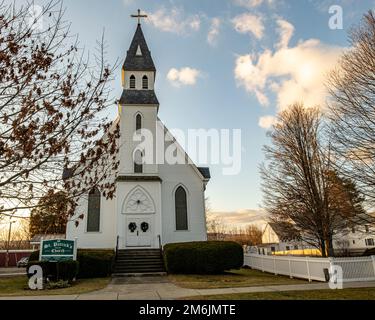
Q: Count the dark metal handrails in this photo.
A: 2